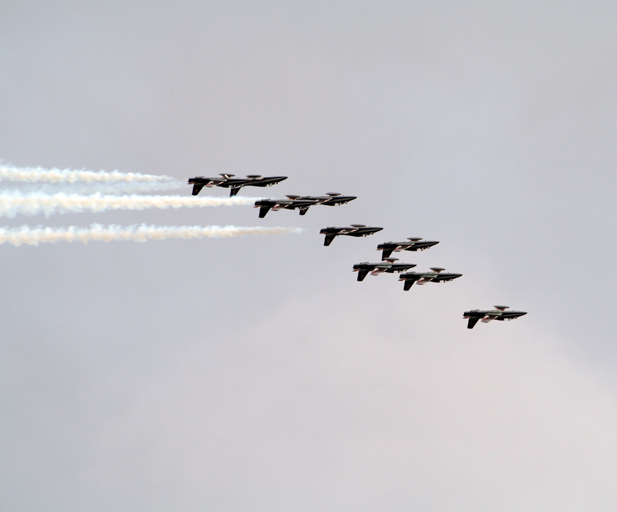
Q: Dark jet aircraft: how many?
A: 9